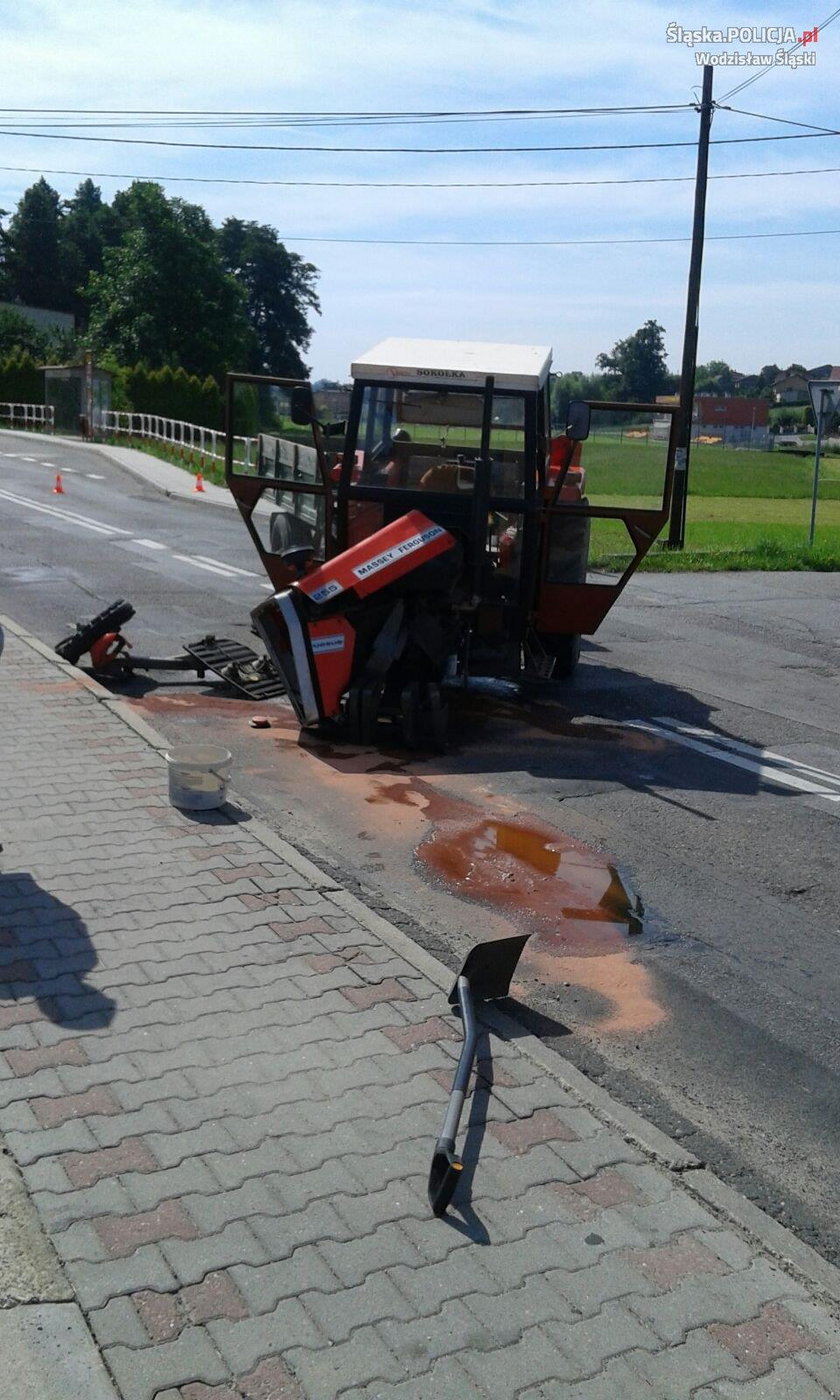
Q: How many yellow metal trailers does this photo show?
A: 0